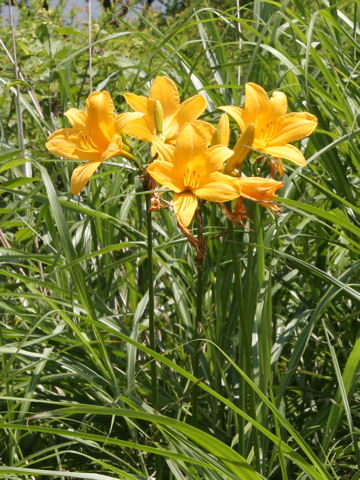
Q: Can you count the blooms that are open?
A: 4